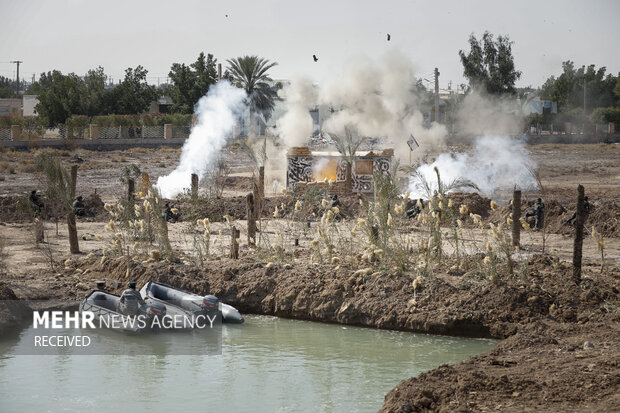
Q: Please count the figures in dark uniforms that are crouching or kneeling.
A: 7